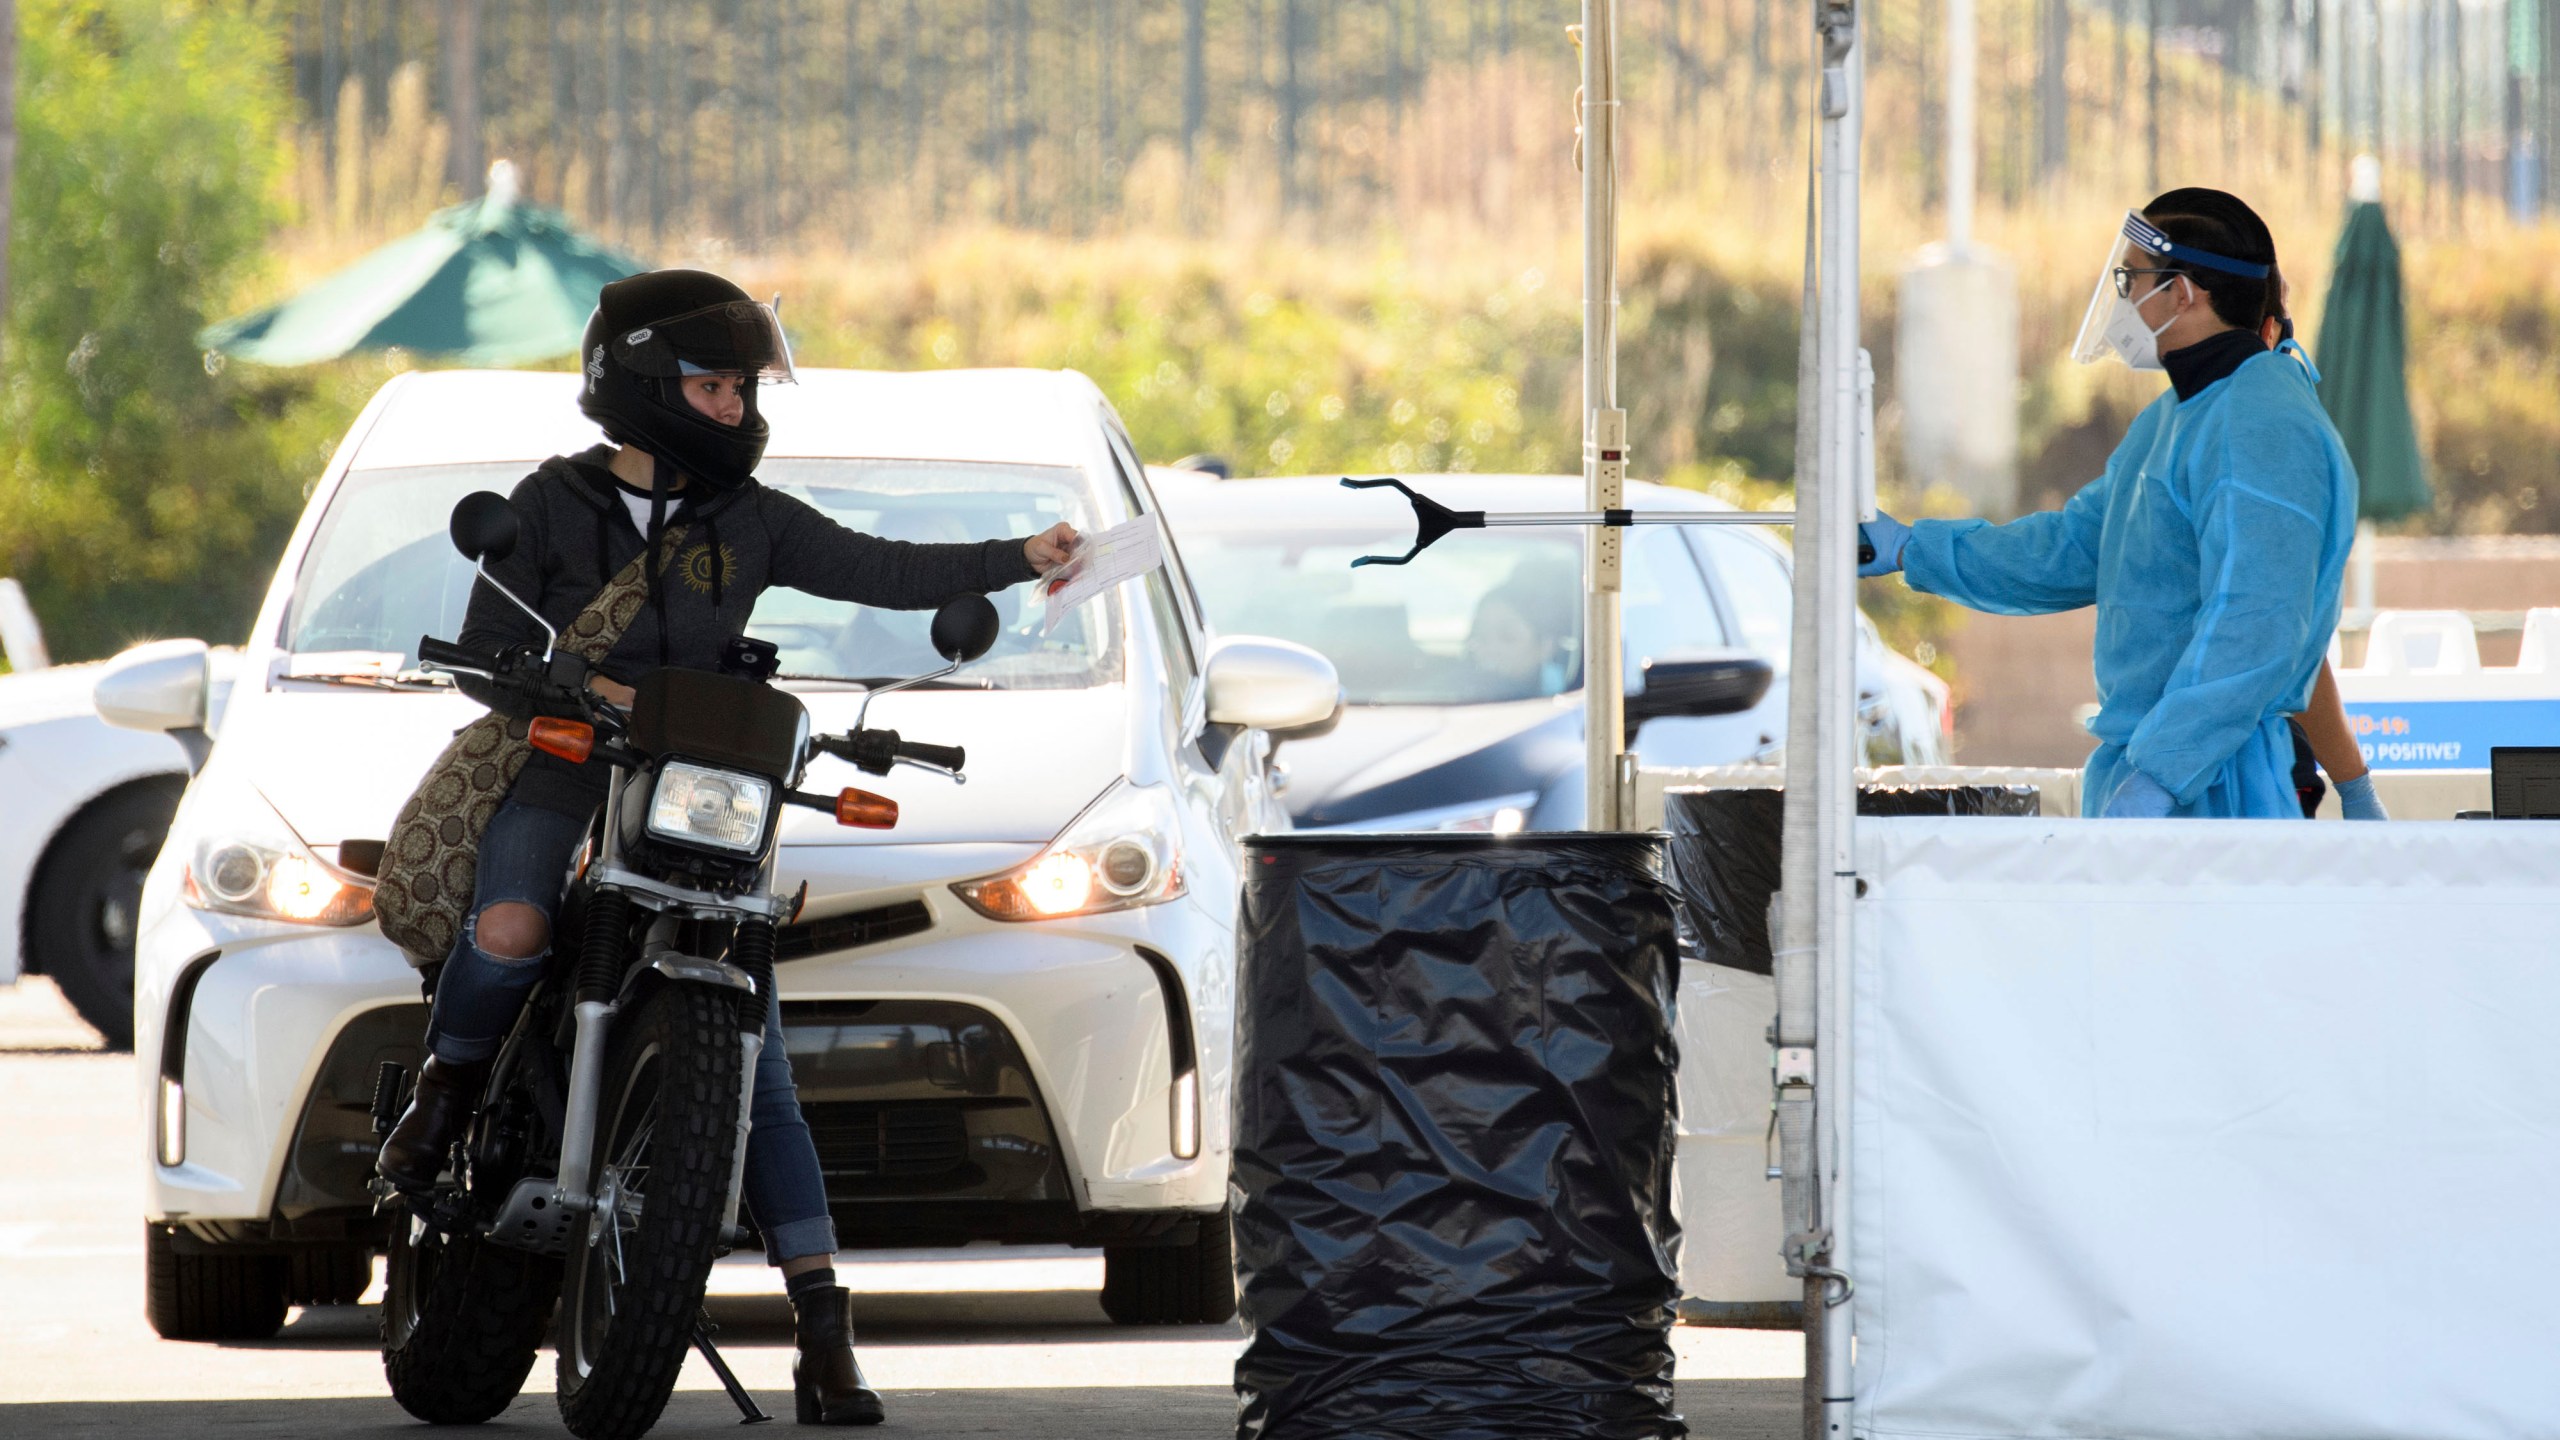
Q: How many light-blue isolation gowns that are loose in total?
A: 1